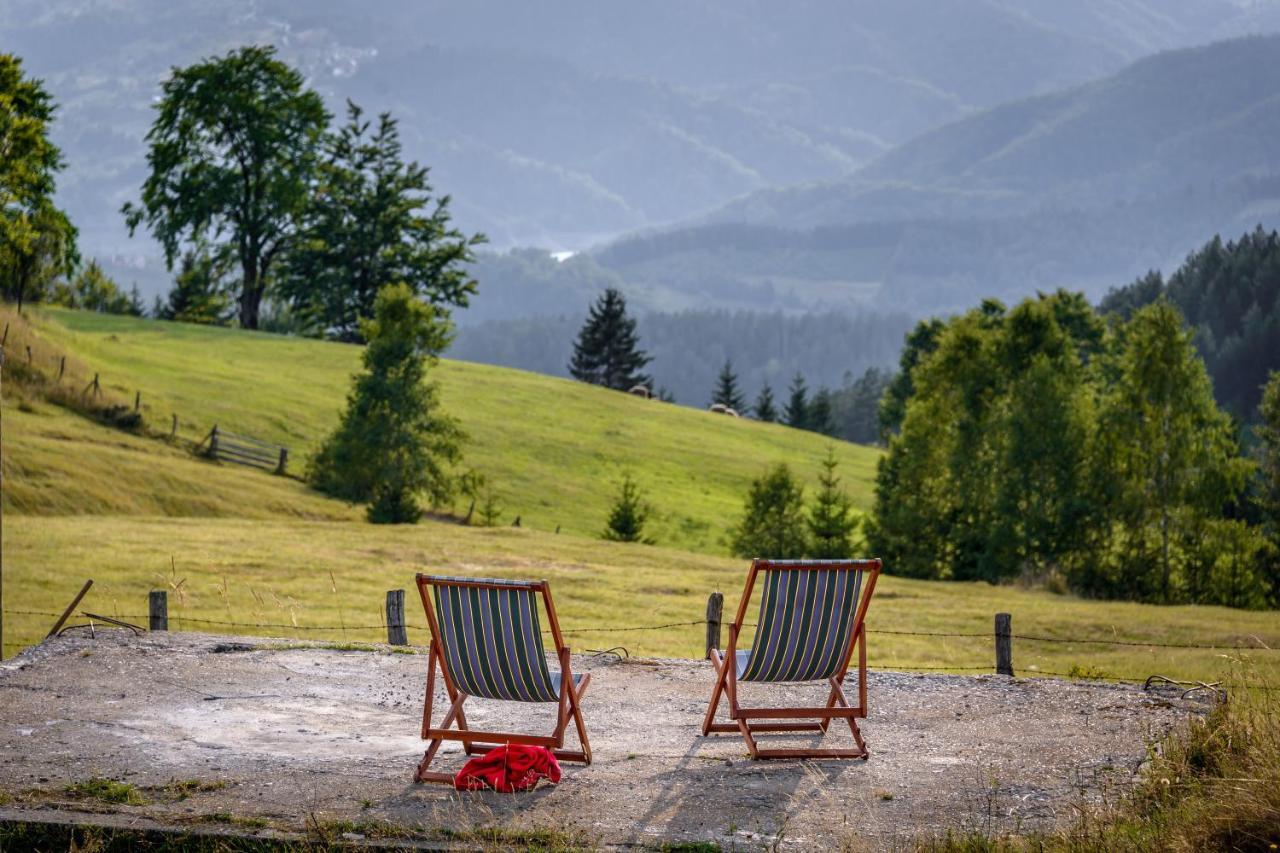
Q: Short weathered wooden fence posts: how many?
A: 4